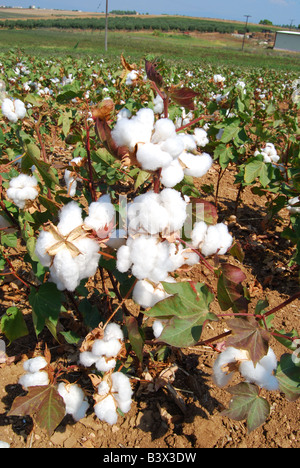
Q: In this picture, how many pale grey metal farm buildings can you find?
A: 1